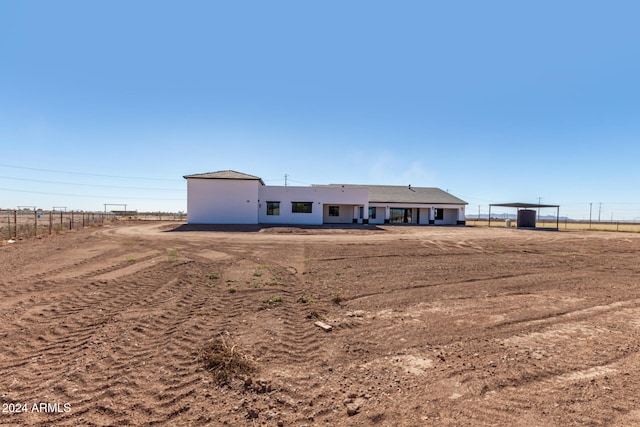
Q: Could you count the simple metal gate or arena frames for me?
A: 3